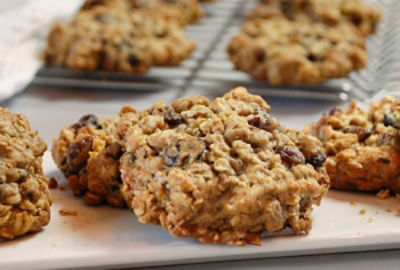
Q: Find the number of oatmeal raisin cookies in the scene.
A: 8